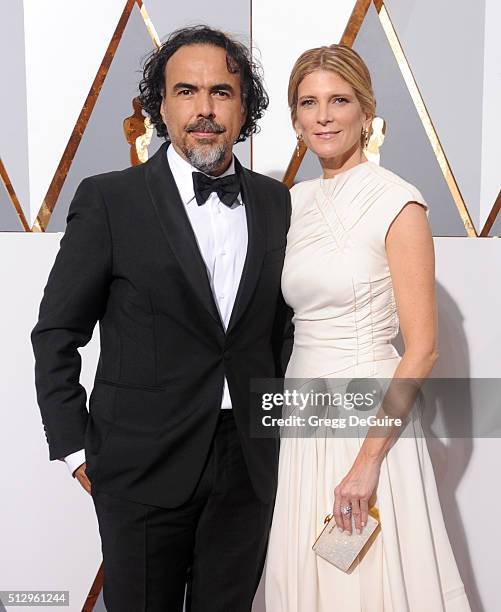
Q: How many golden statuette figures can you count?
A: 2